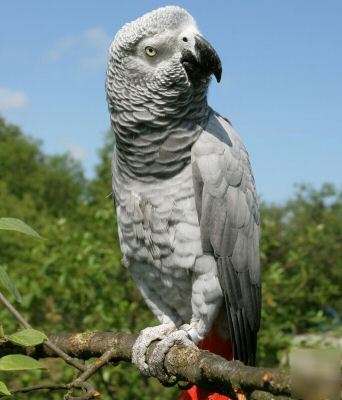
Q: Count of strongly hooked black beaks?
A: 1